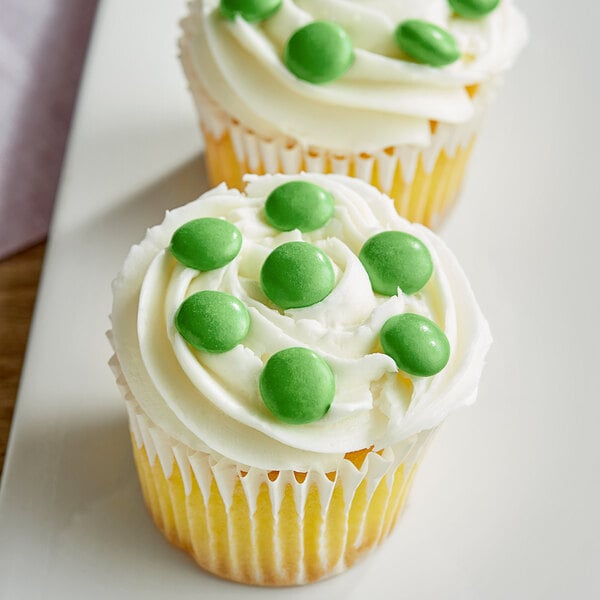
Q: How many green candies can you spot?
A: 11